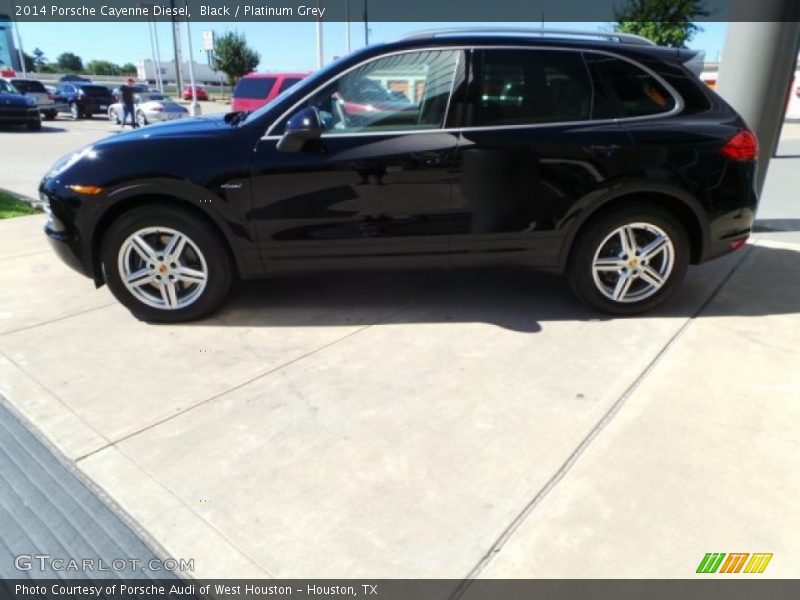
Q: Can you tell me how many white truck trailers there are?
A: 1